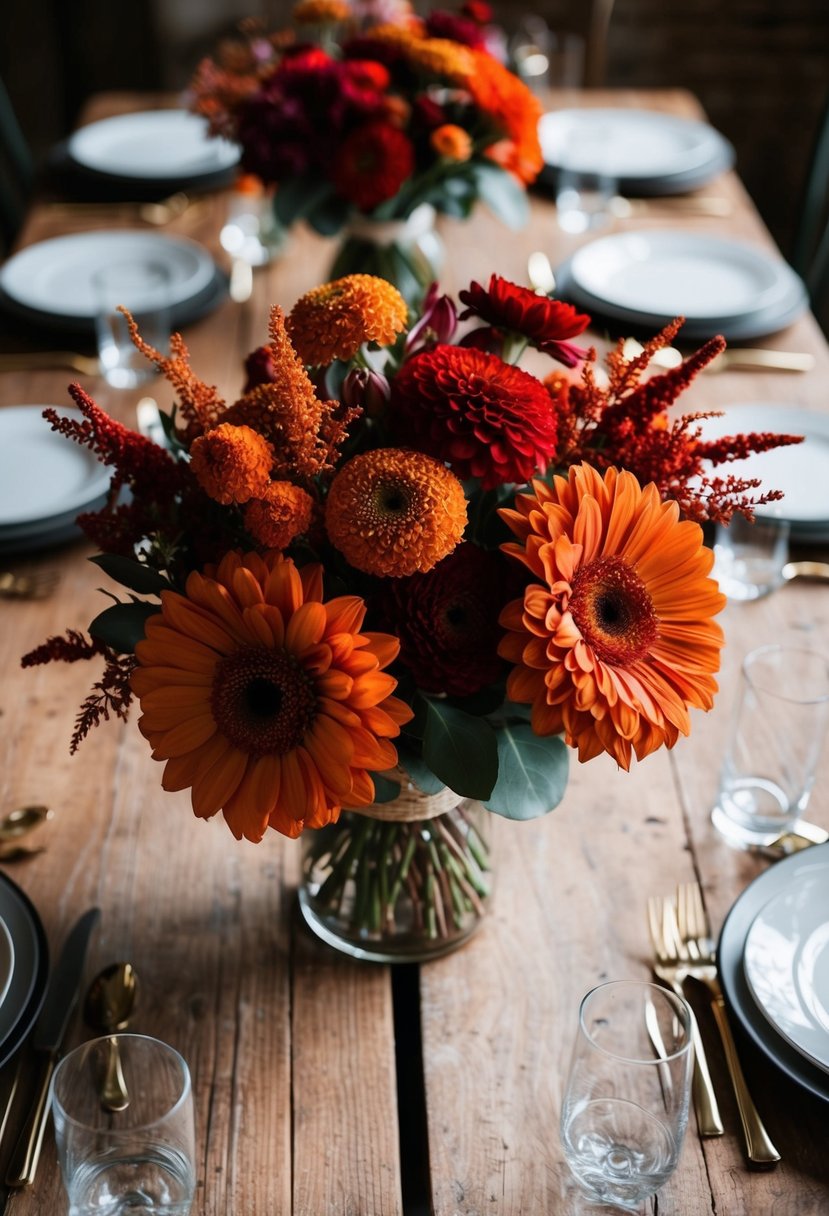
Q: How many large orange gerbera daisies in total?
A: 2